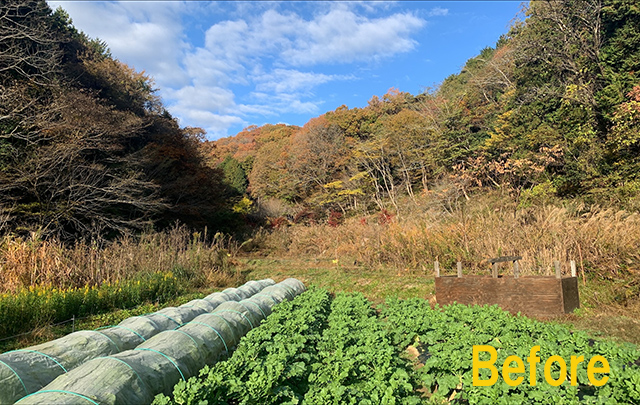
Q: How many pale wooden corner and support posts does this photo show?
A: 6